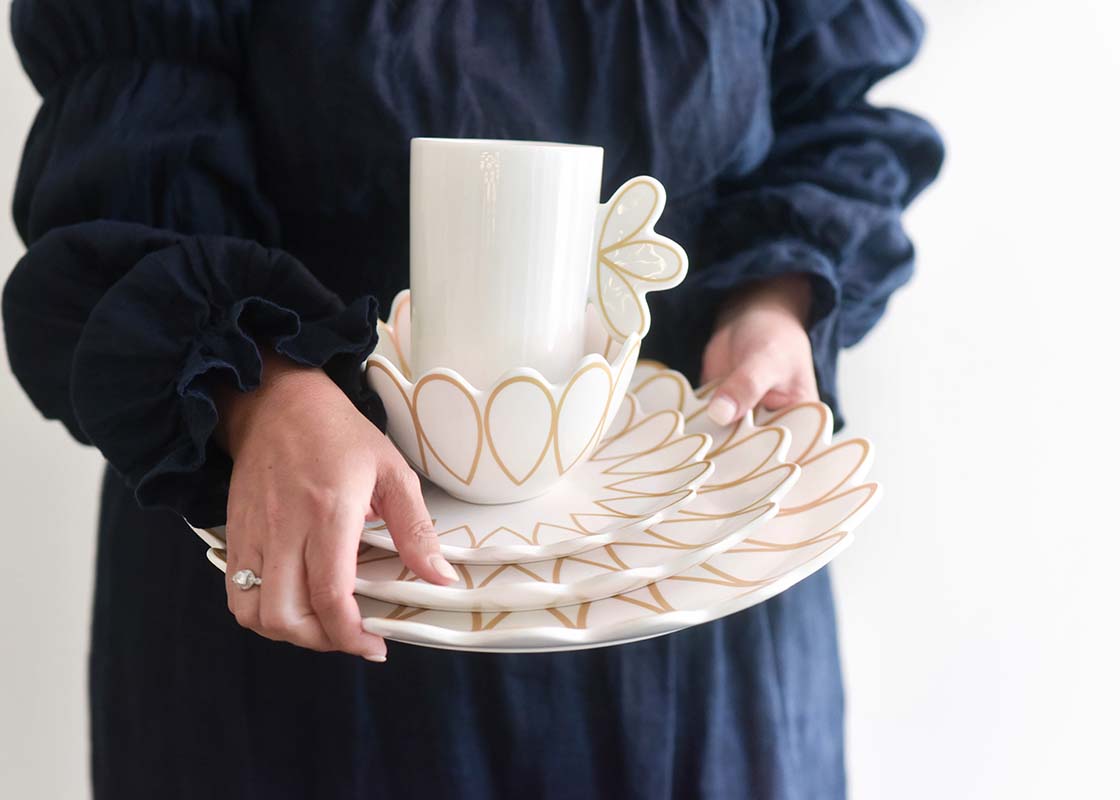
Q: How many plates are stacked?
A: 3